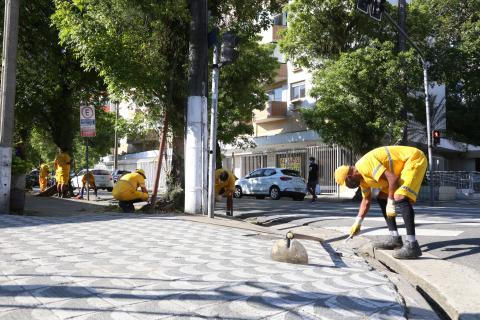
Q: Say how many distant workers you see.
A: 5